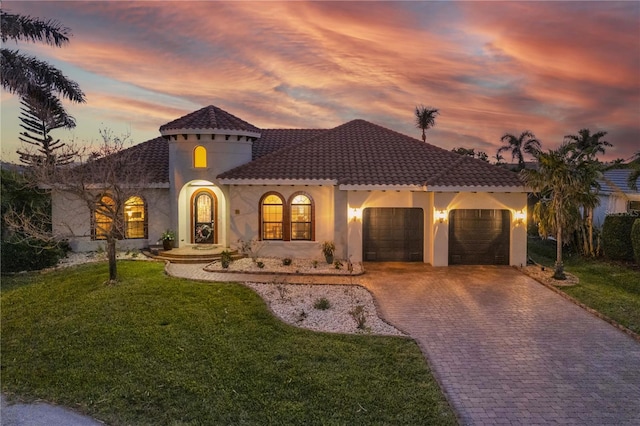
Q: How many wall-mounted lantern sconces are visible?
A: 3